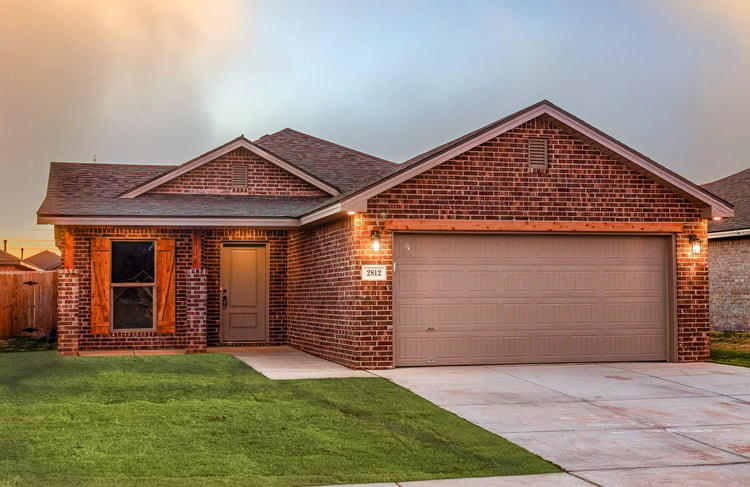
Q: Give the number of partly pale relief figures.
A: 0